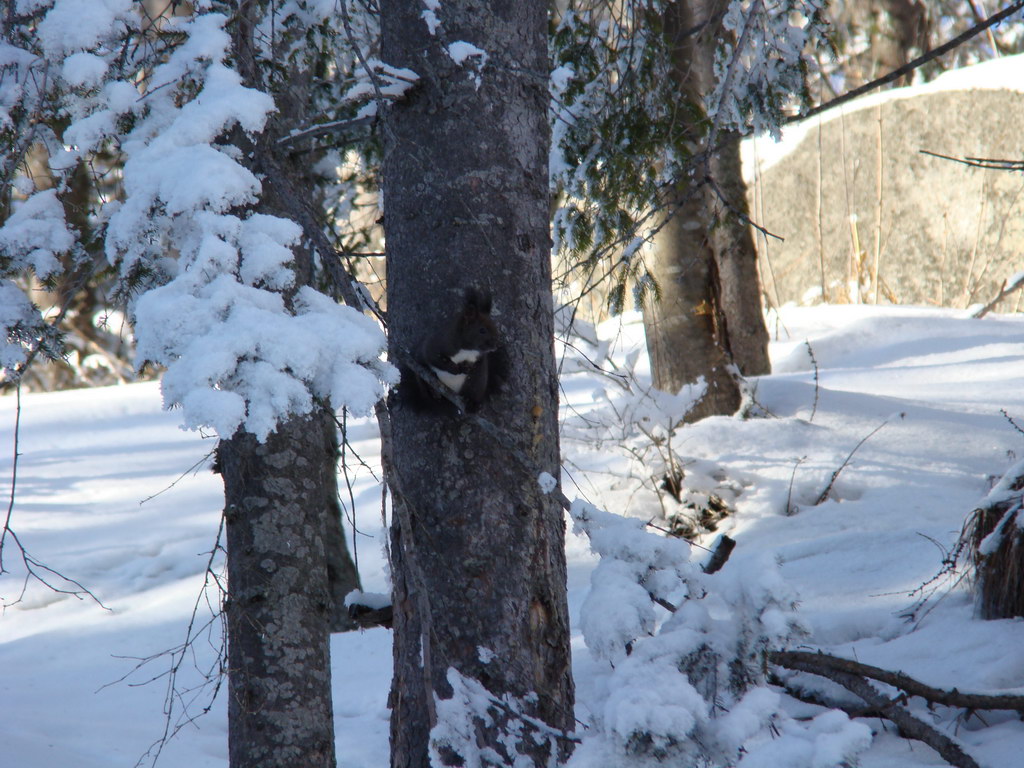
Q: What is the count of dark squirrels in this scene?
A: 1